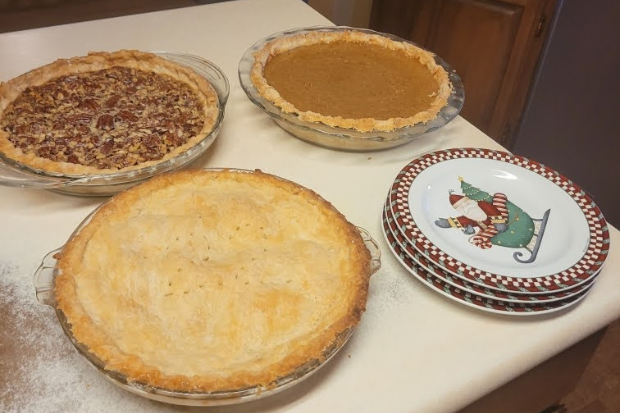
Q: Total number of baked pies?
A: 3